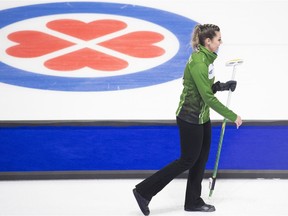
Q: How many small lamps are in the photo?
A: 0